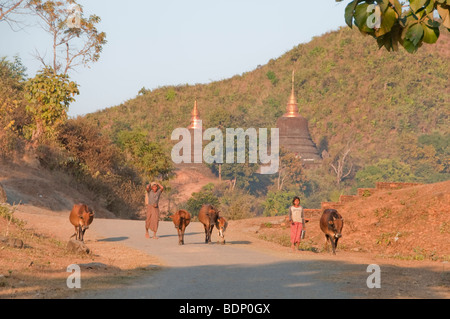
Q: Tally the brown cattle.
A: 5